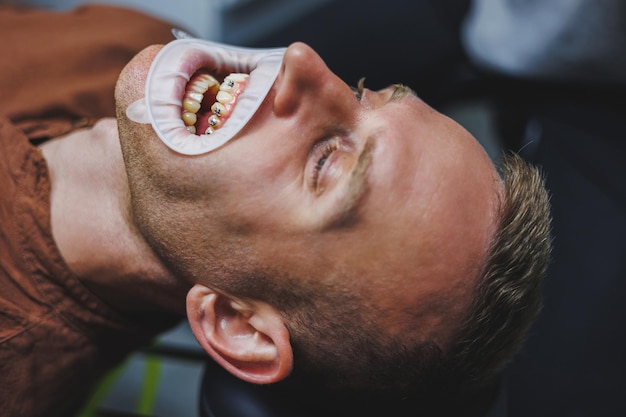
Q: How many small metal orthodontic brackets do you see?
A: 4